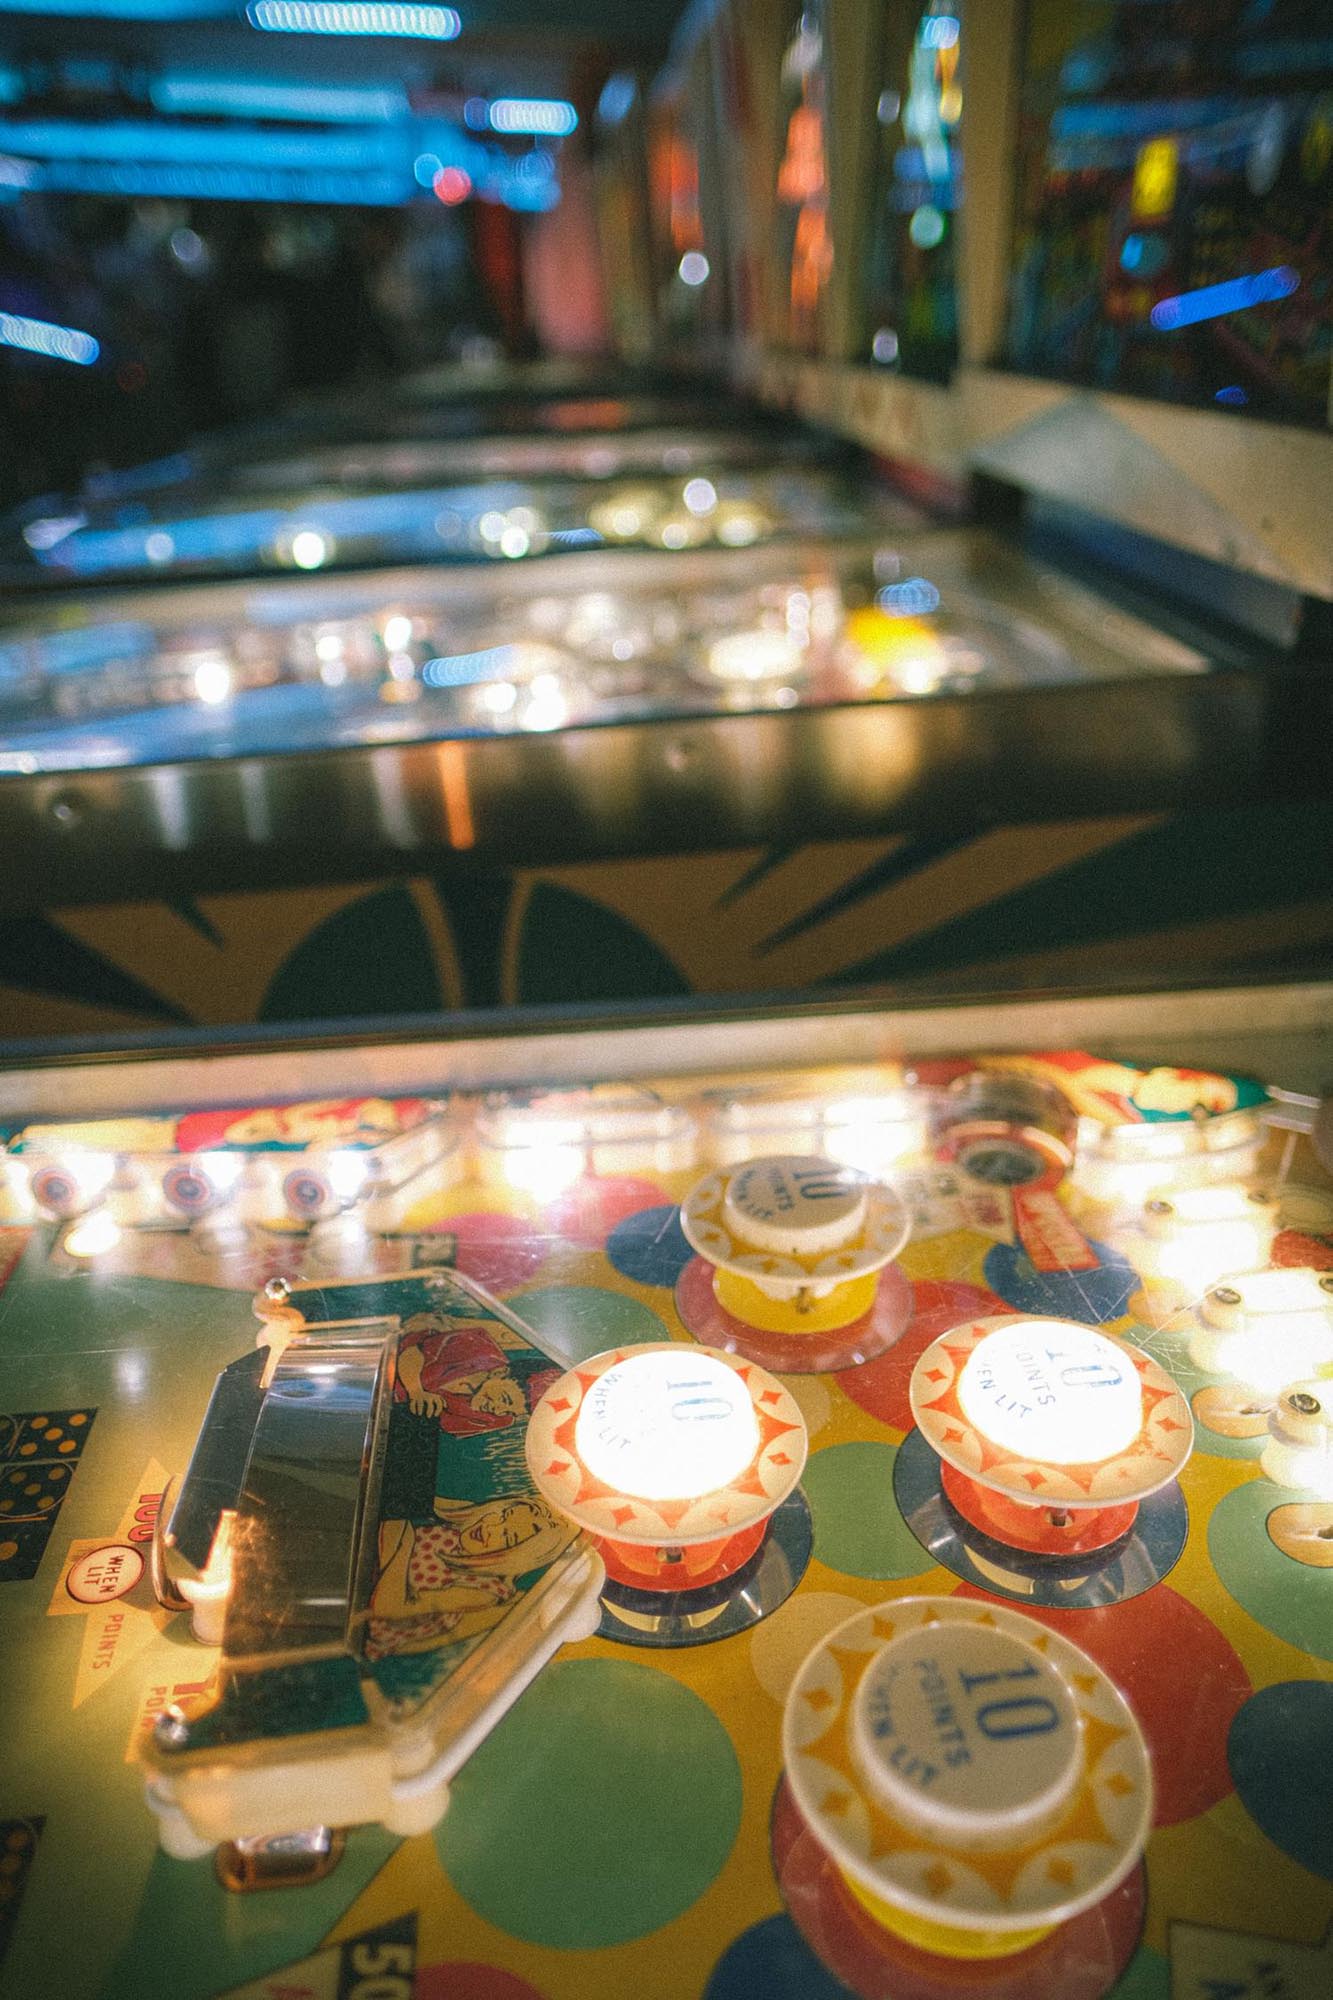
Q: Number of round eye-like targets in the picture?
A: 3